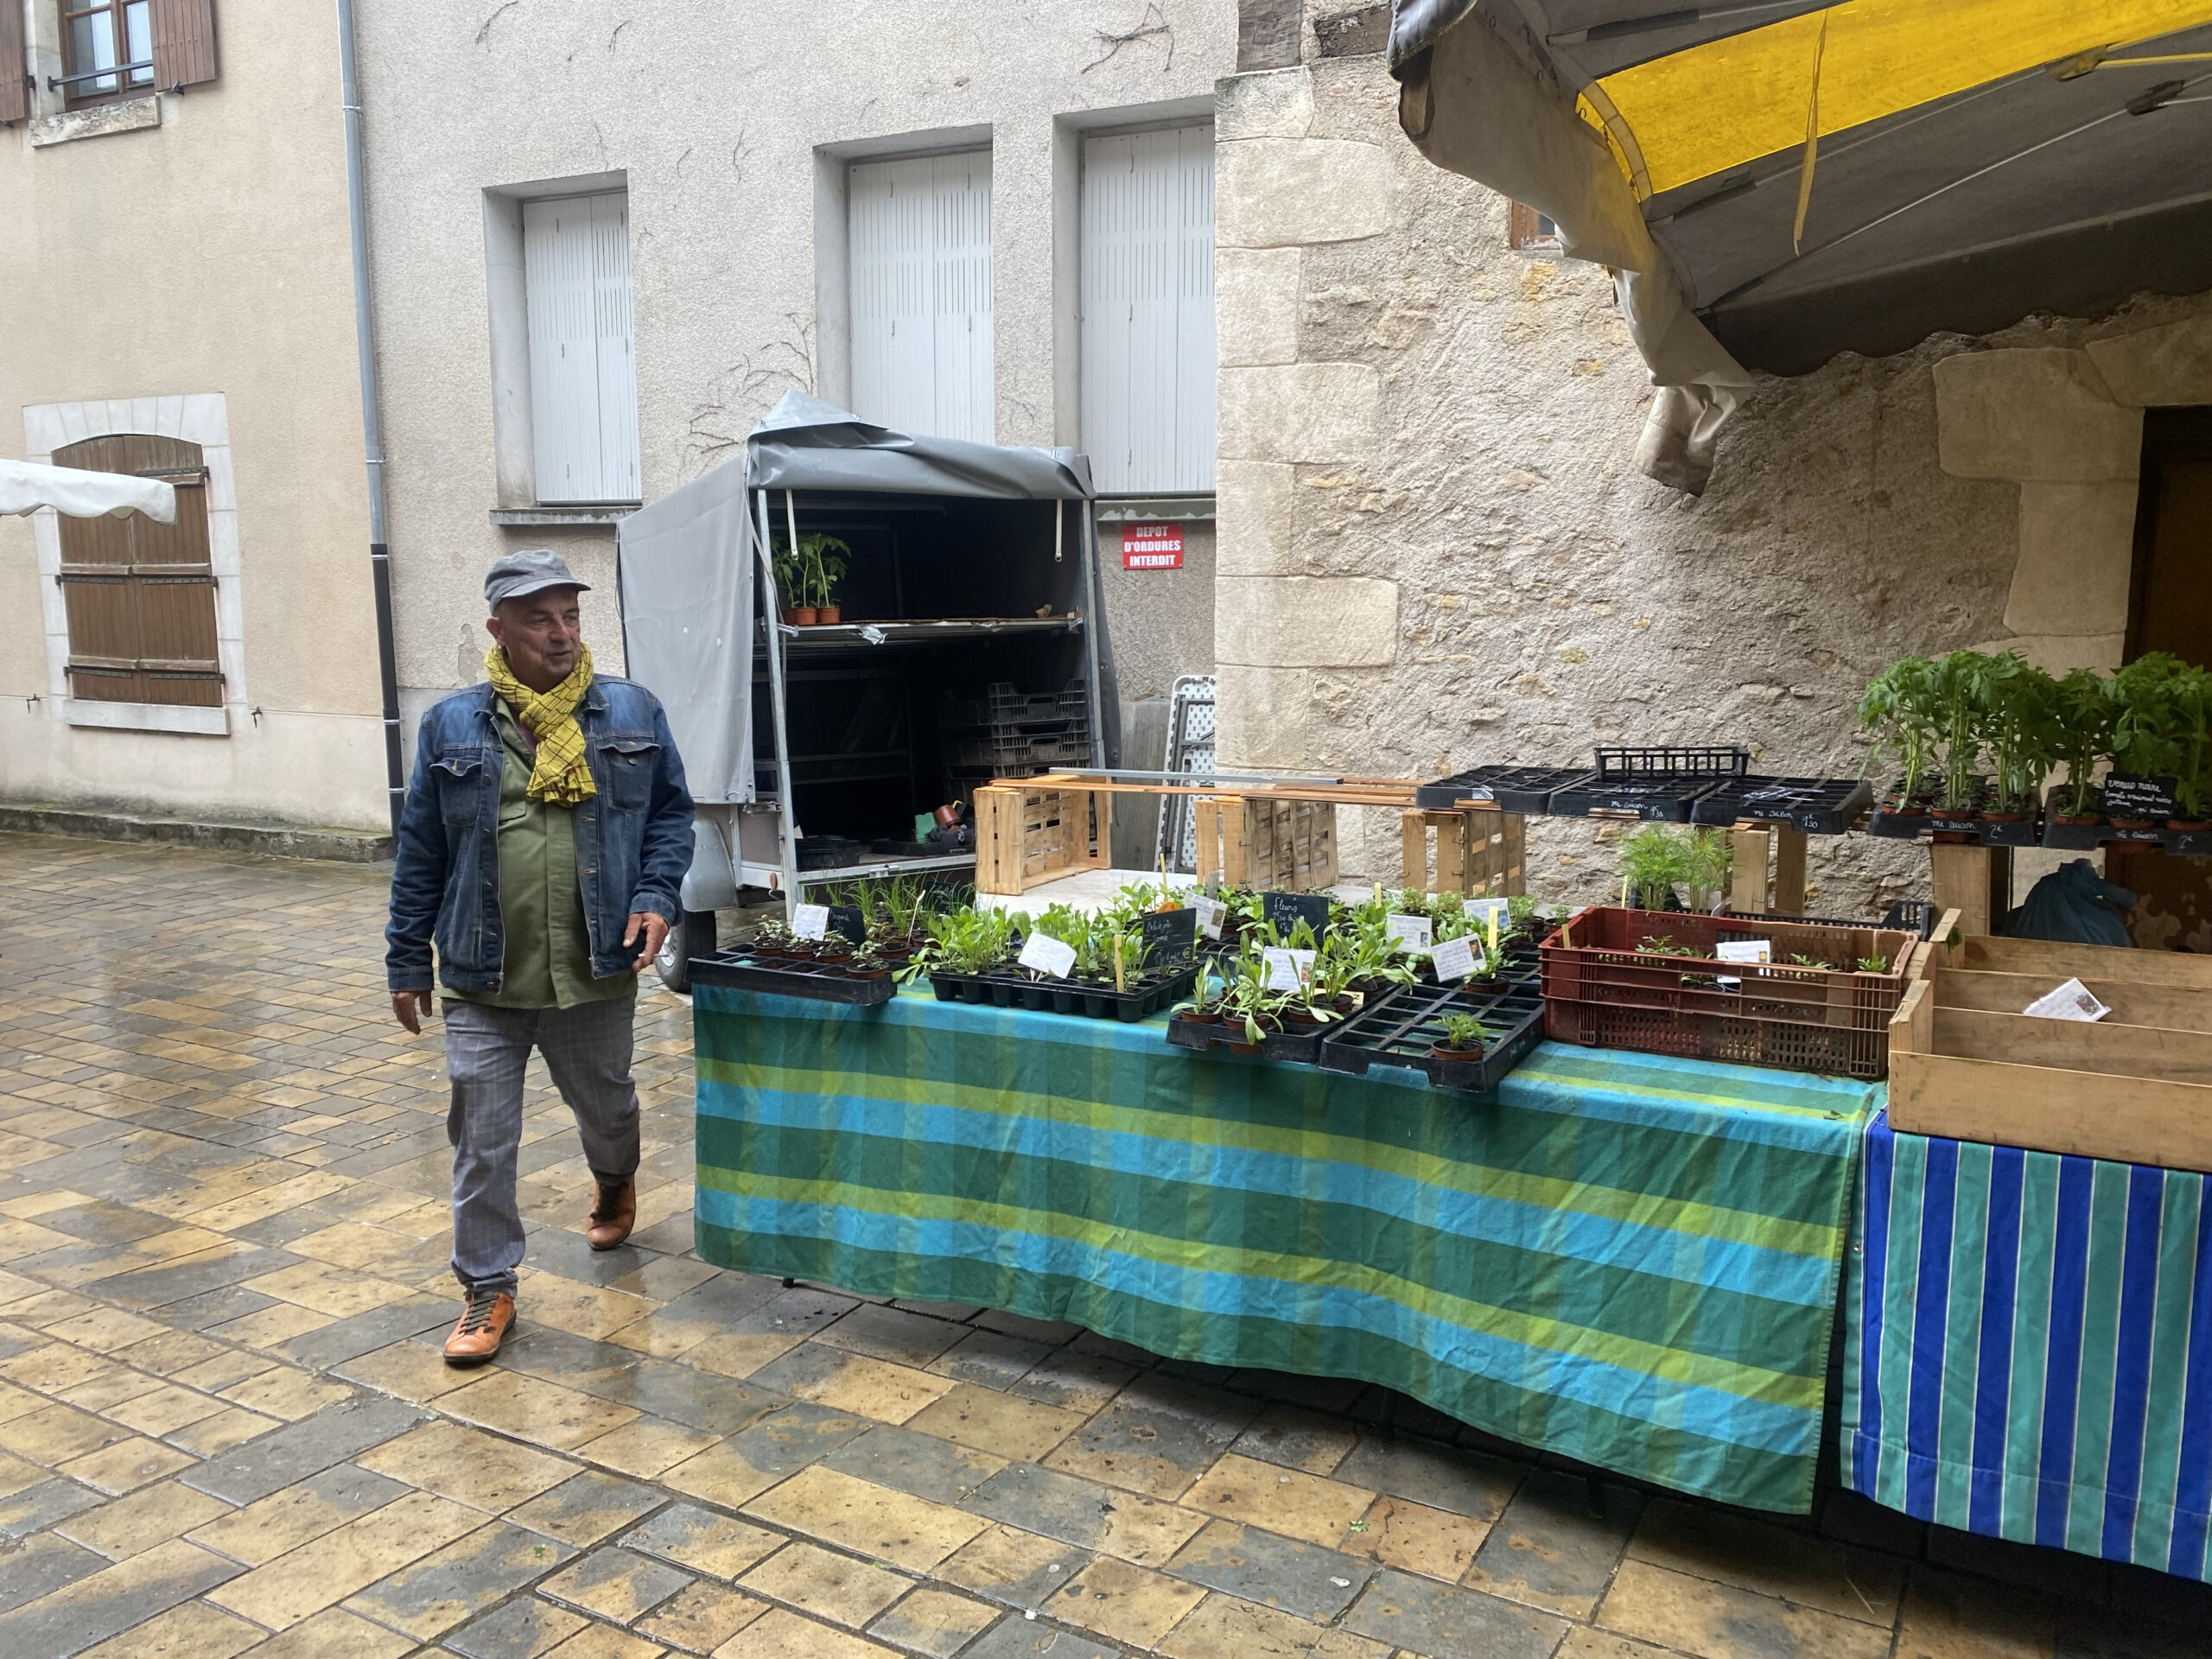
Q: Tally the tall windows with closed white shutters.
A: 3